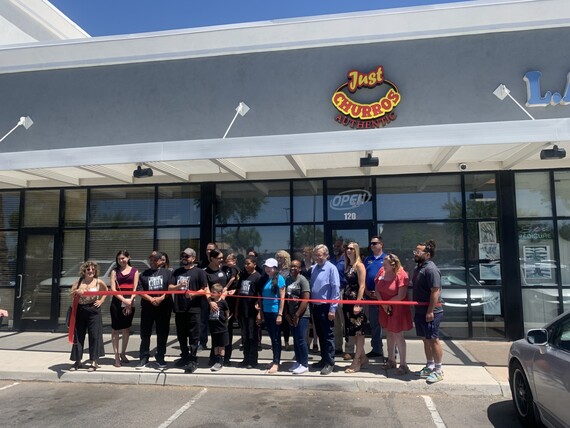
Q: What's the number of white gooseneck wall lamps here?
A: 3